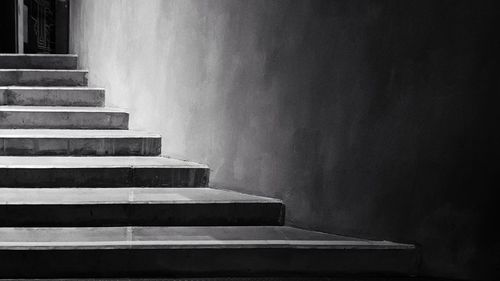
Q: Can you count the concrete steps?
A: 8